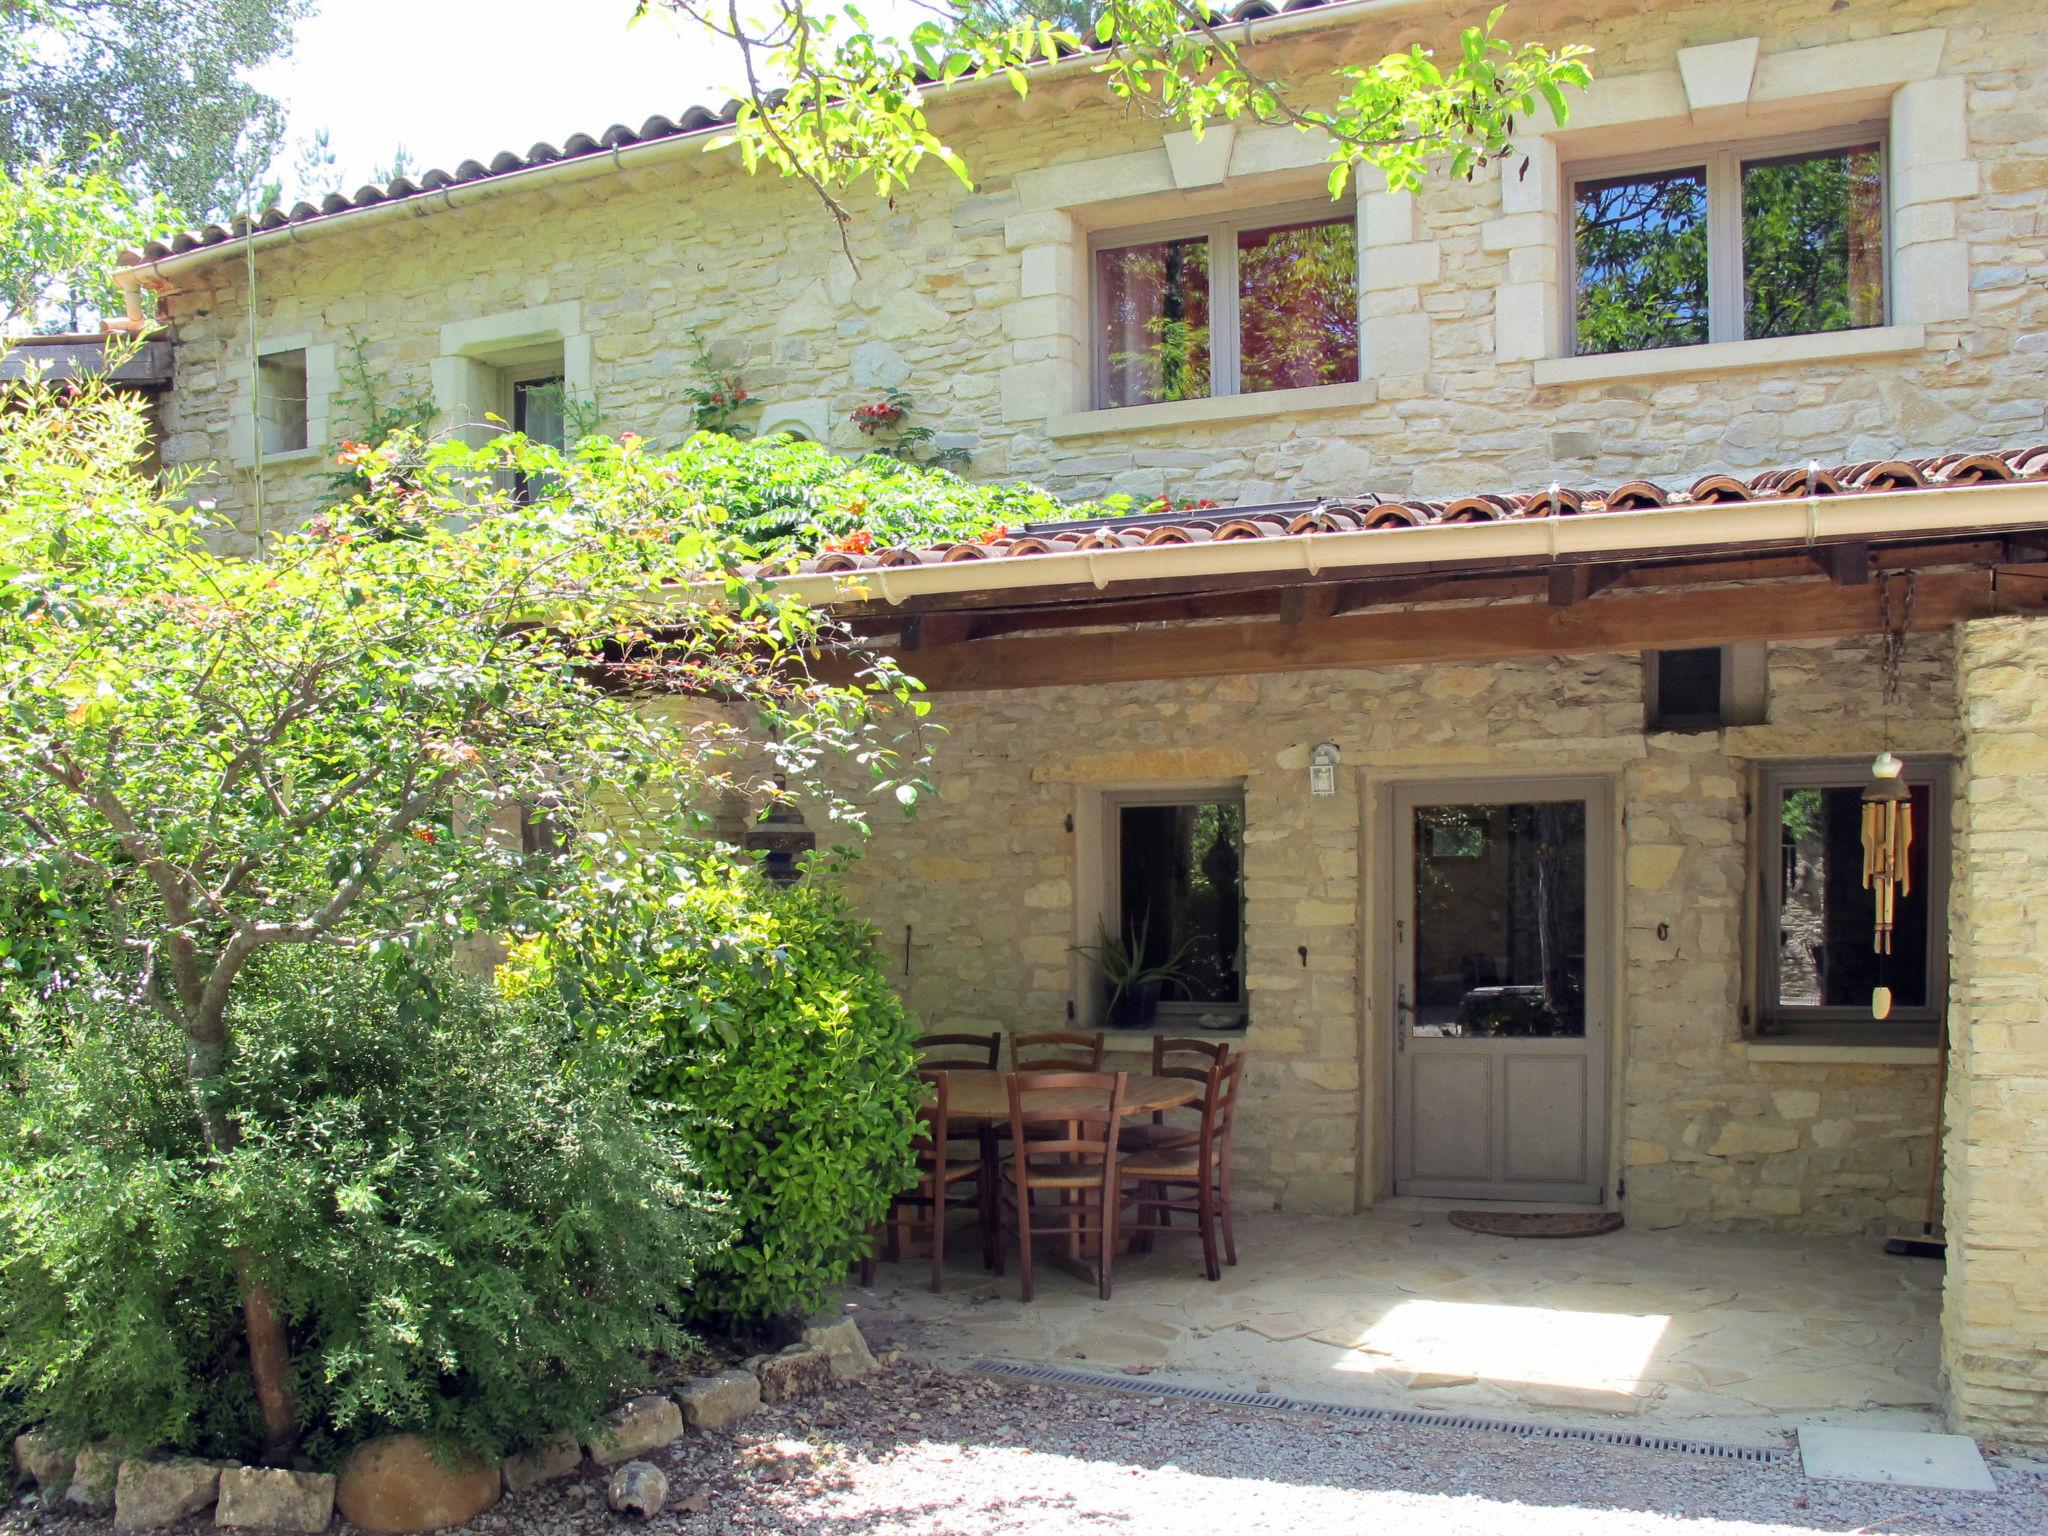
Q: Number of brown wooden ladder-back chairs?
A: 6